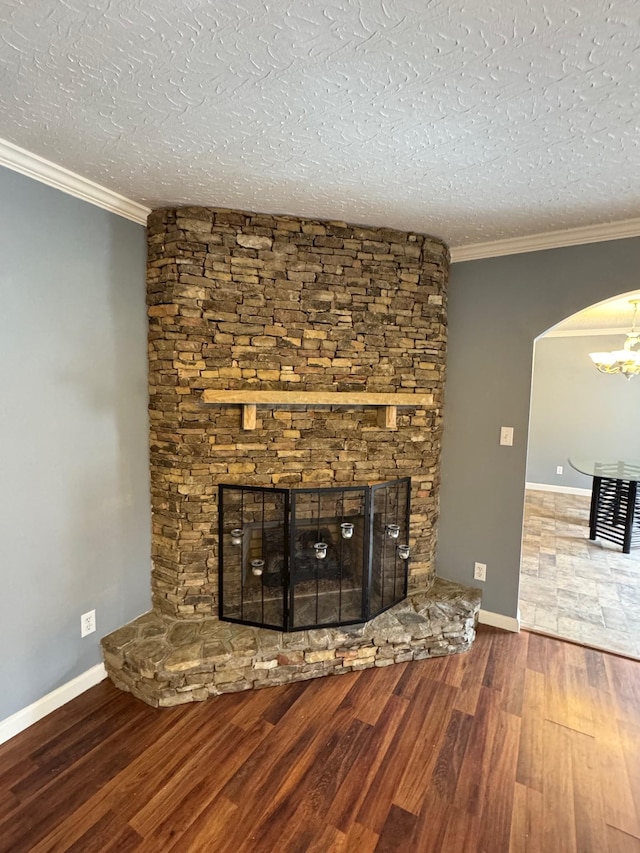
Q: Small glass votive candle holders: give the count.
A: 6